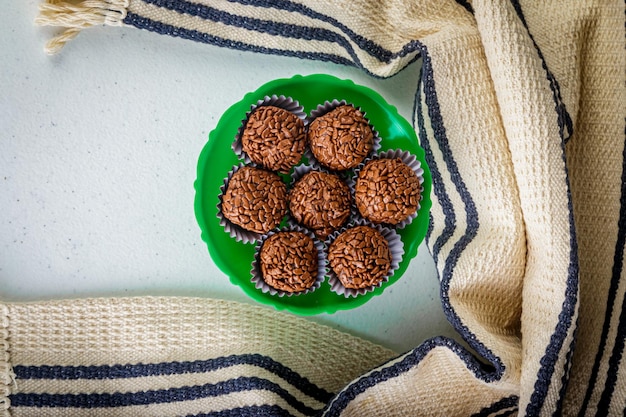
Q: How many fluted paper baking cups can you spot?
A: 7